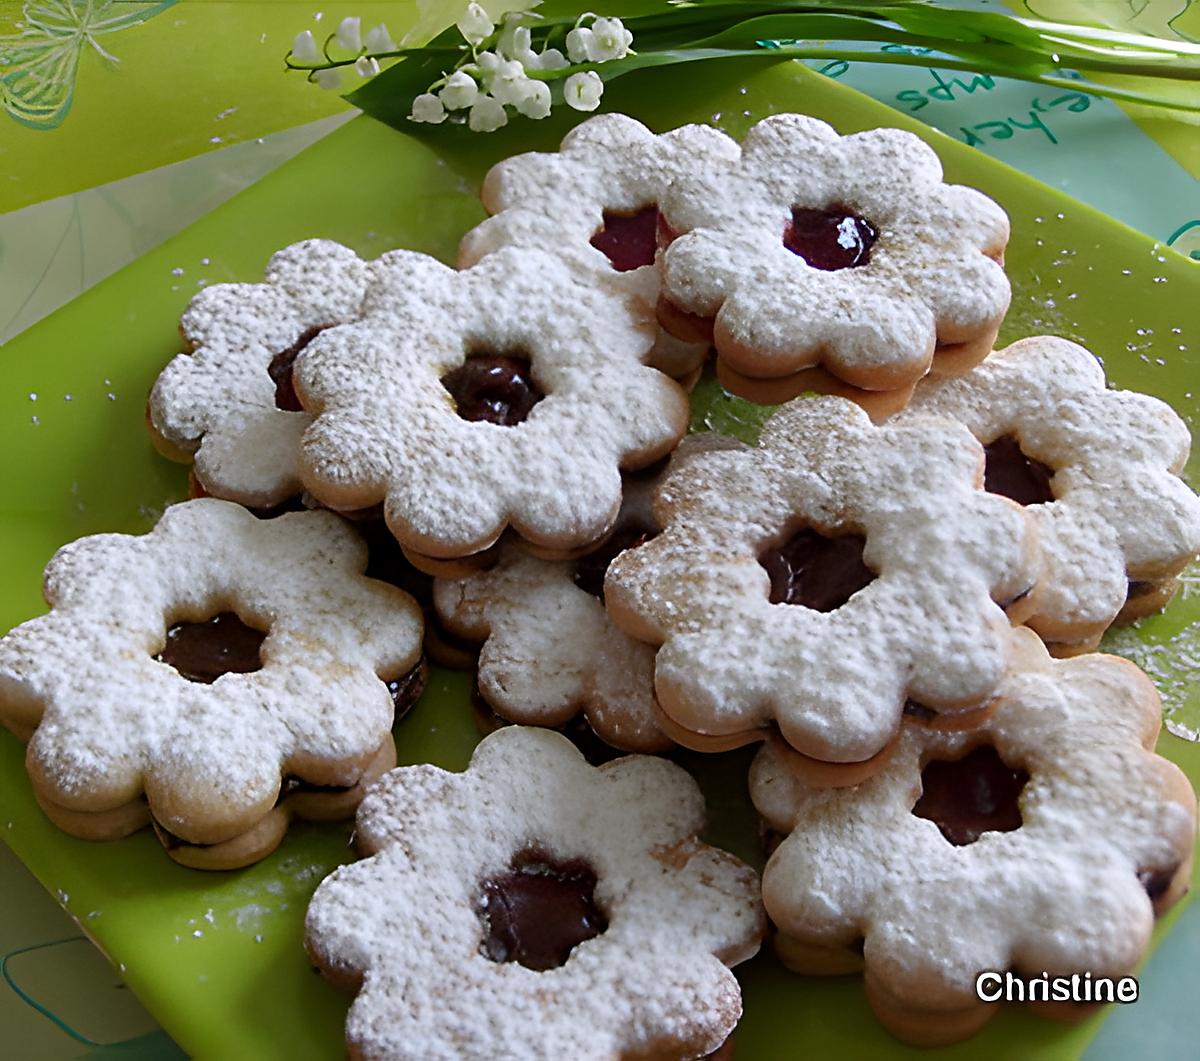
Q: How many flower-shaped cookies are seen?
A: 10